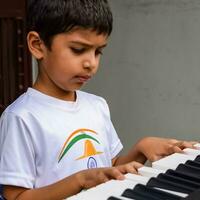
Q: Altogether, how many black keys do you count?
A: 9